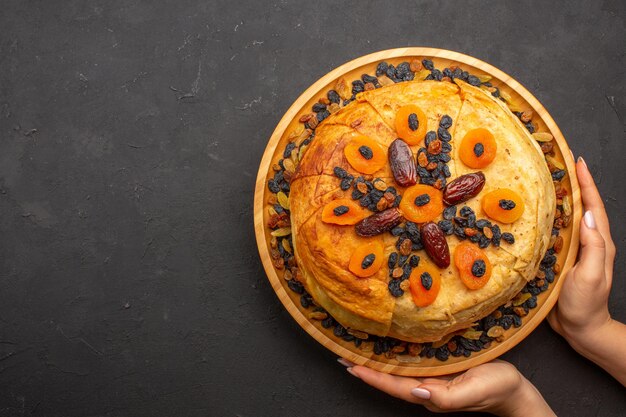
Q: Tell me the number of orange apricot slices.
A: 9